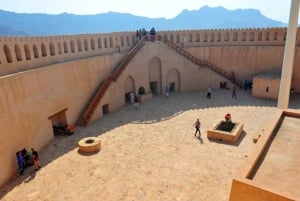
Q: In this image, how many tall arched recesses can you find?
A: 3